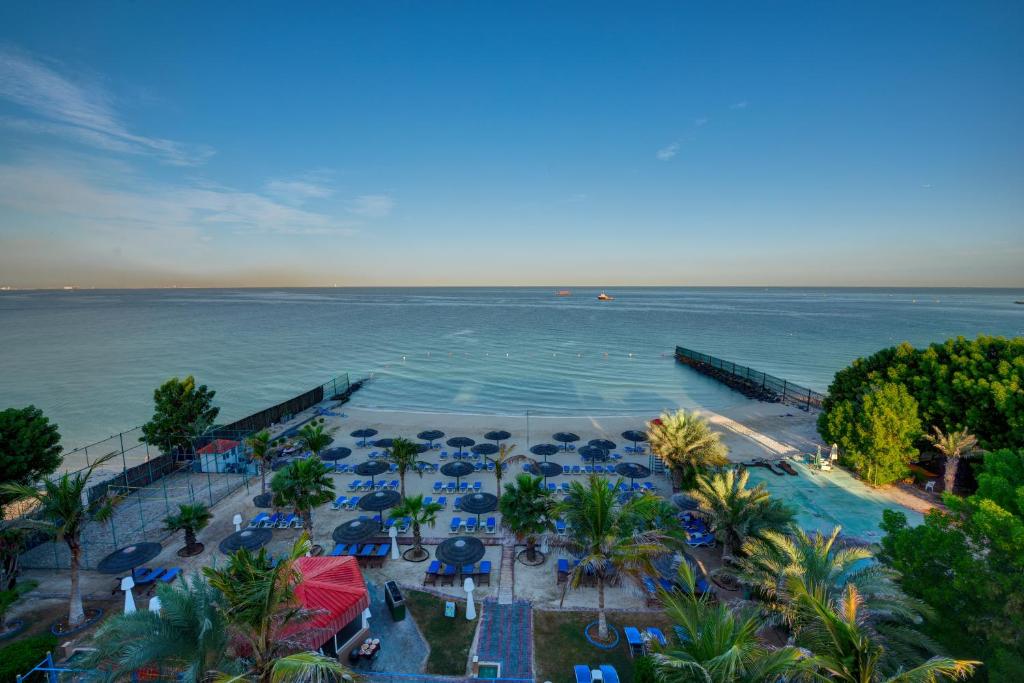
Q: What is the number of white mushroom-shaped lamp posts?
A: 5